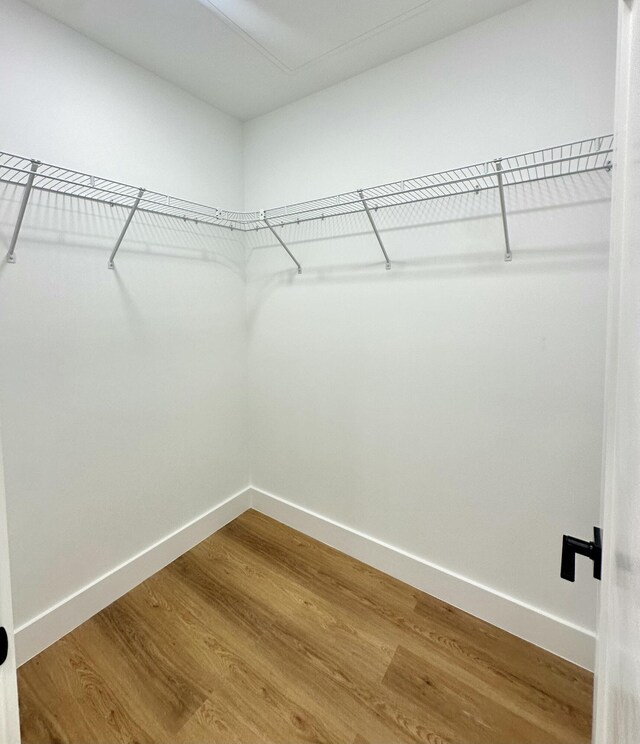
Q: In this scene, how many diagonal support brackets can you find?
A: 5